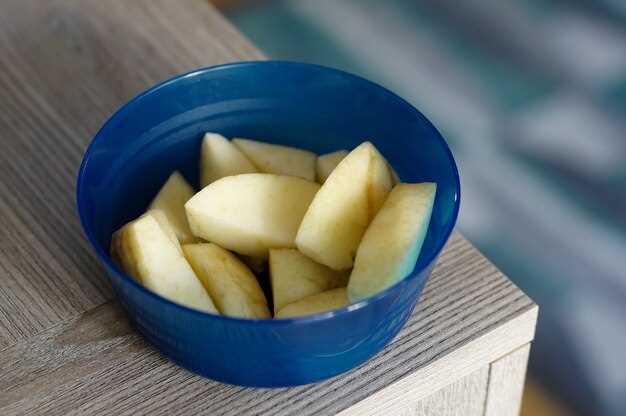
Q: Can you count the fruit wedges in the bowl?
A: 11